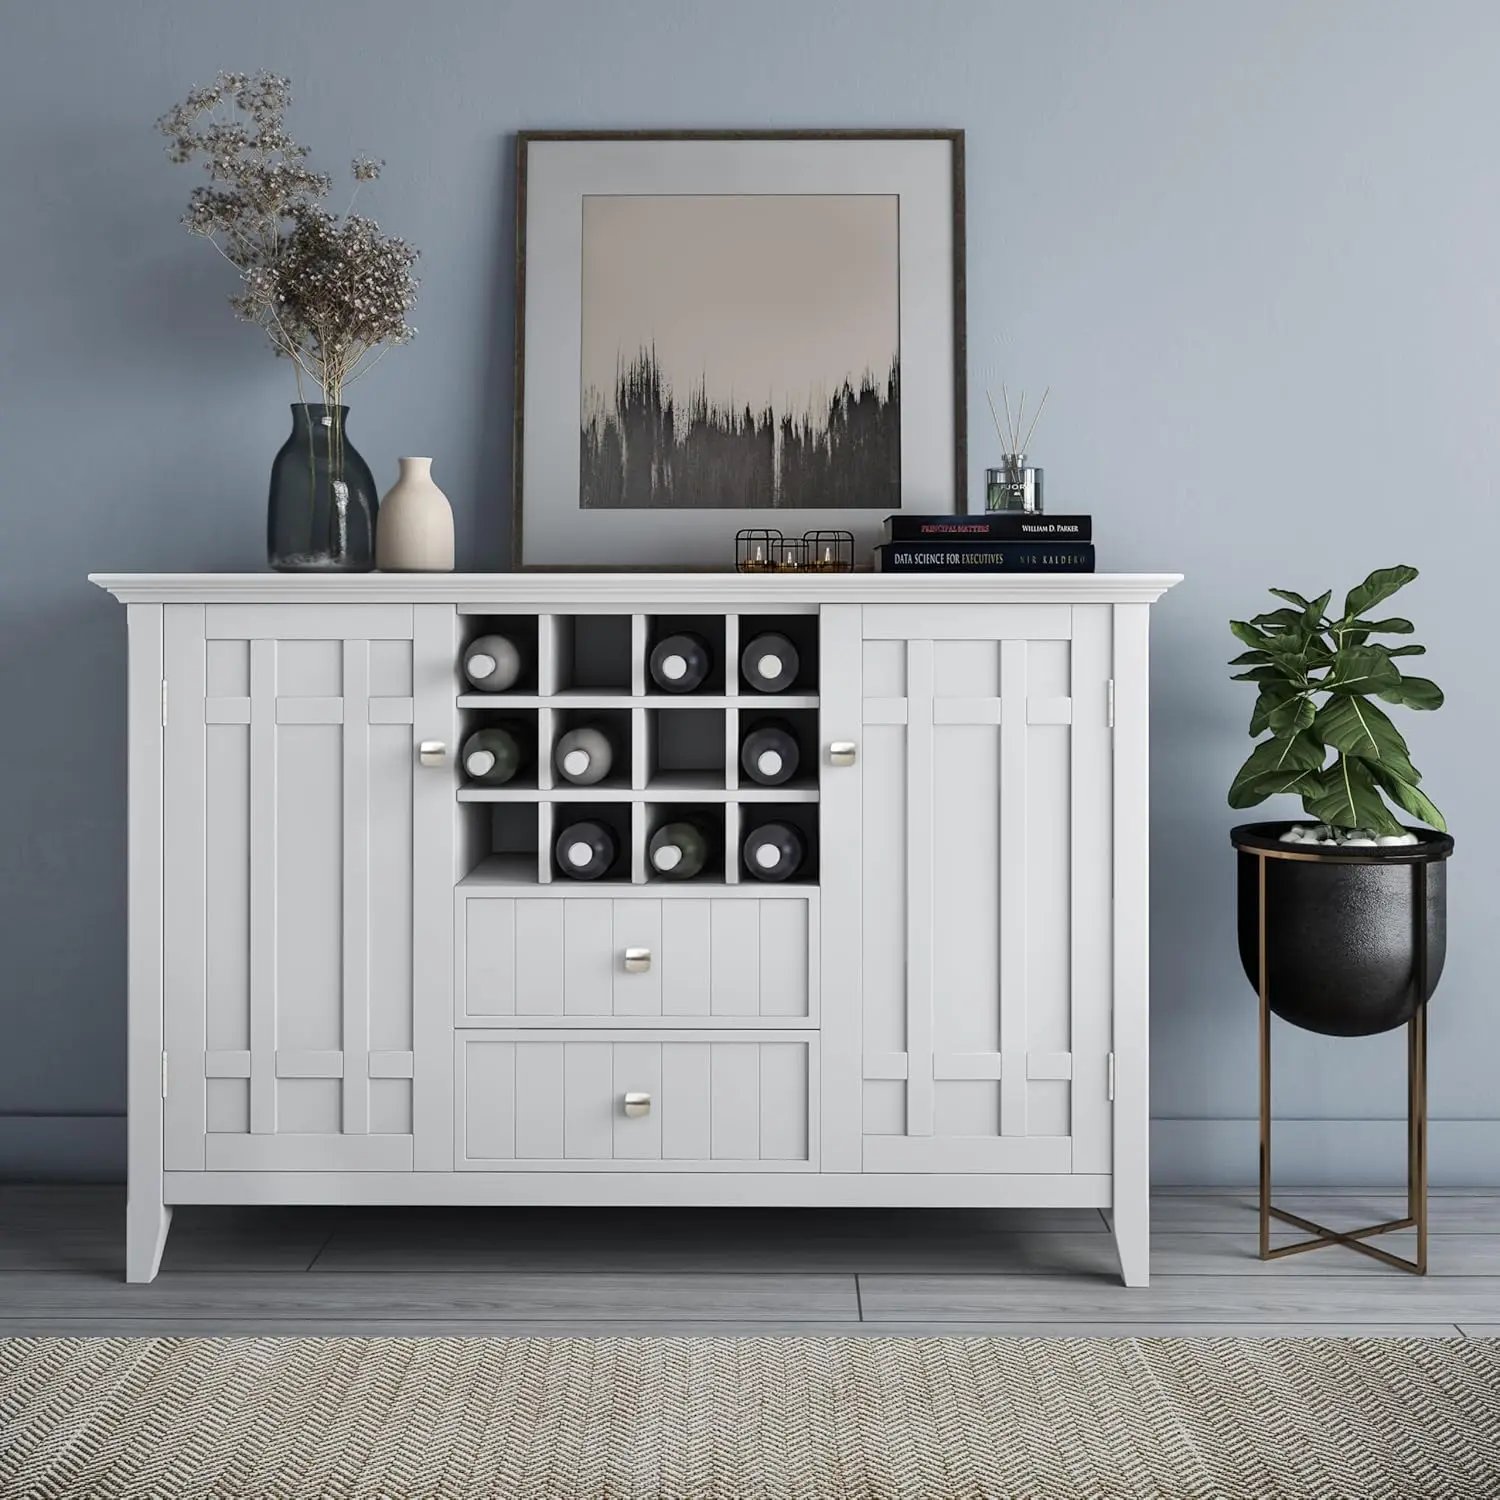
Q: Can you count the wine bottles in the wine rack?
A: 9